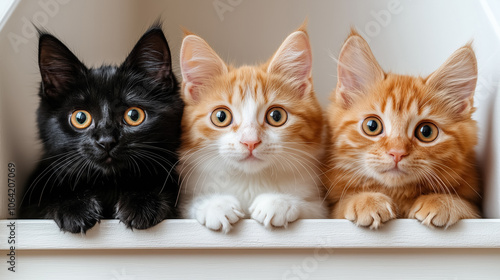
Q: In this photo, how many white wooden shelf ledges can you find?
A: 1